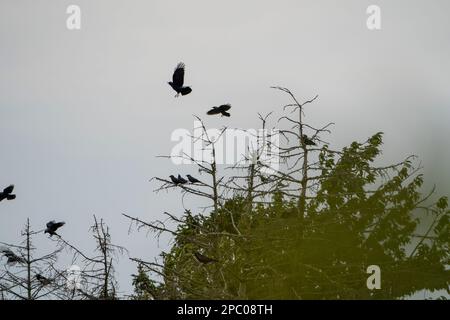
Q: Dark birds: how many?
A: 11